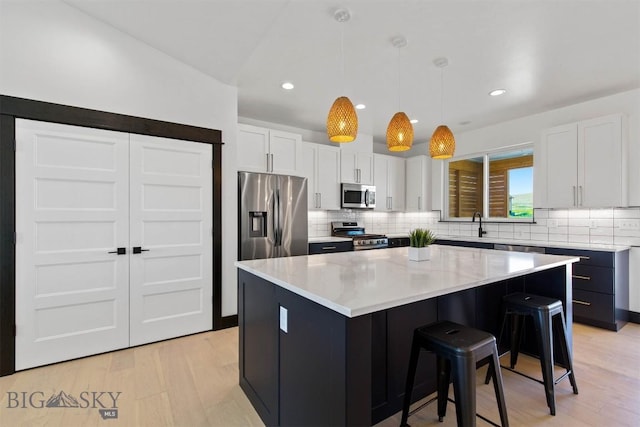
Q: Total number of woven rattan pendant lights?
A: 3